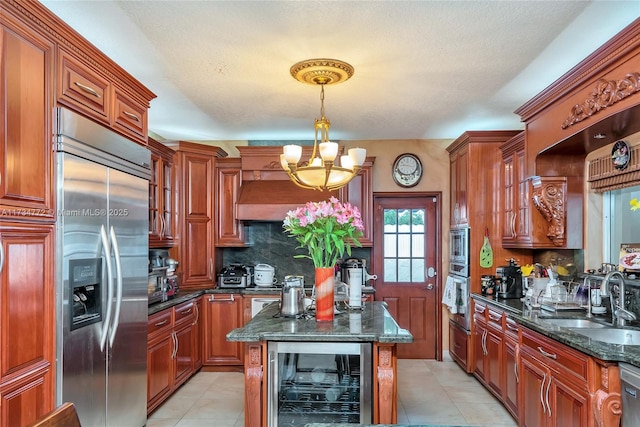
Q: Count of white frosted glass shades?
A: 6